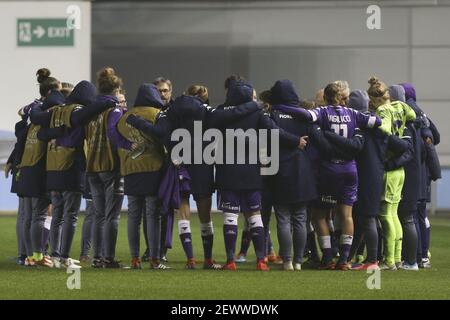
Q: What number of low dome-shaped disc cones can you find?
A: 0